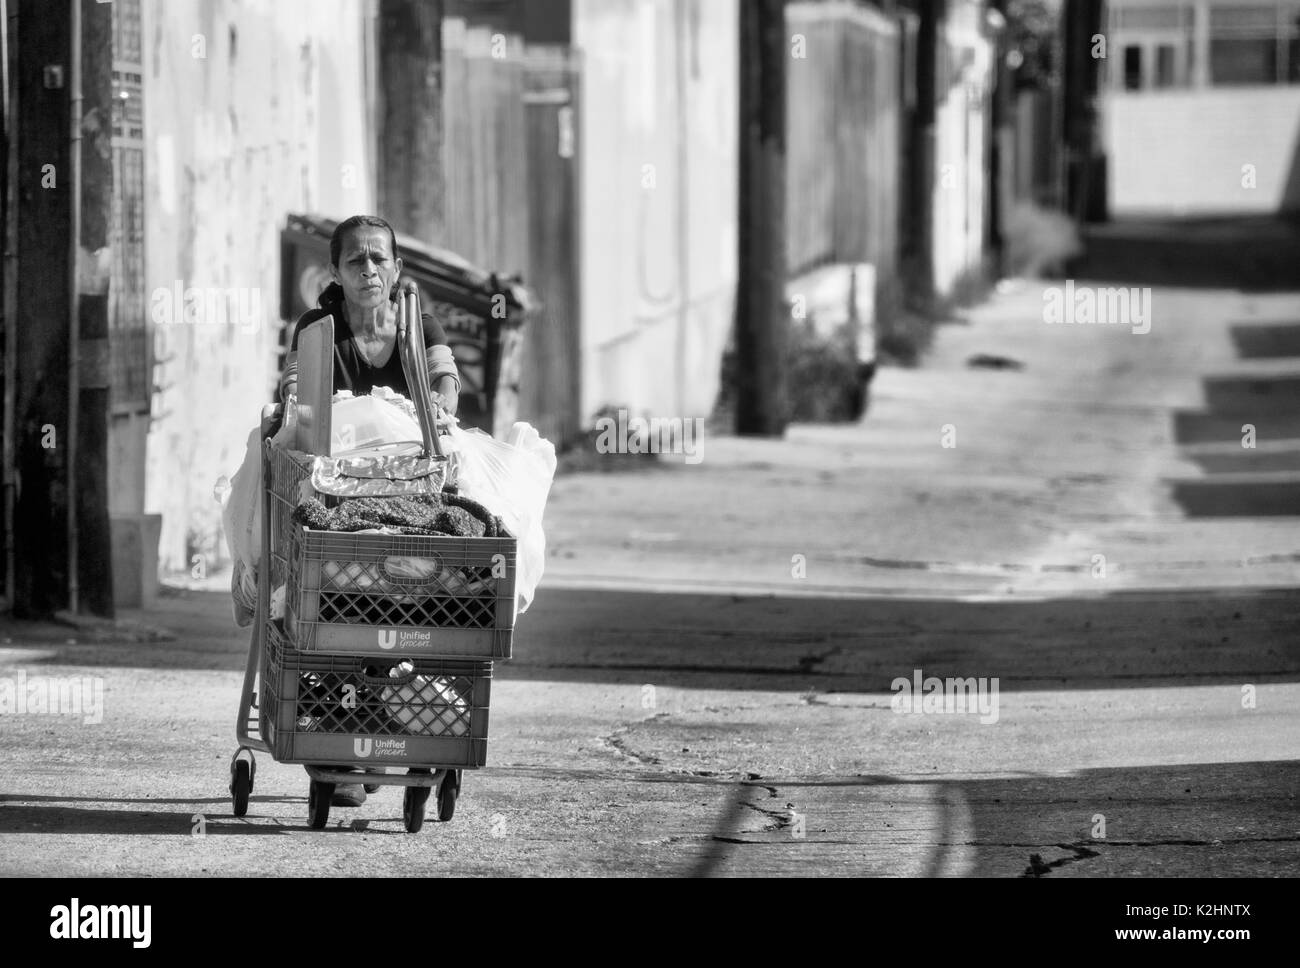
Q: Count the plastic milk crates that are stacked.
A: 2